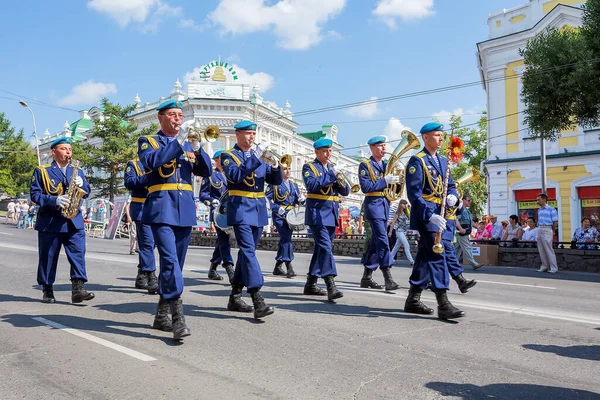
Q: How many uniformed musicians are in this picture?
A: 10